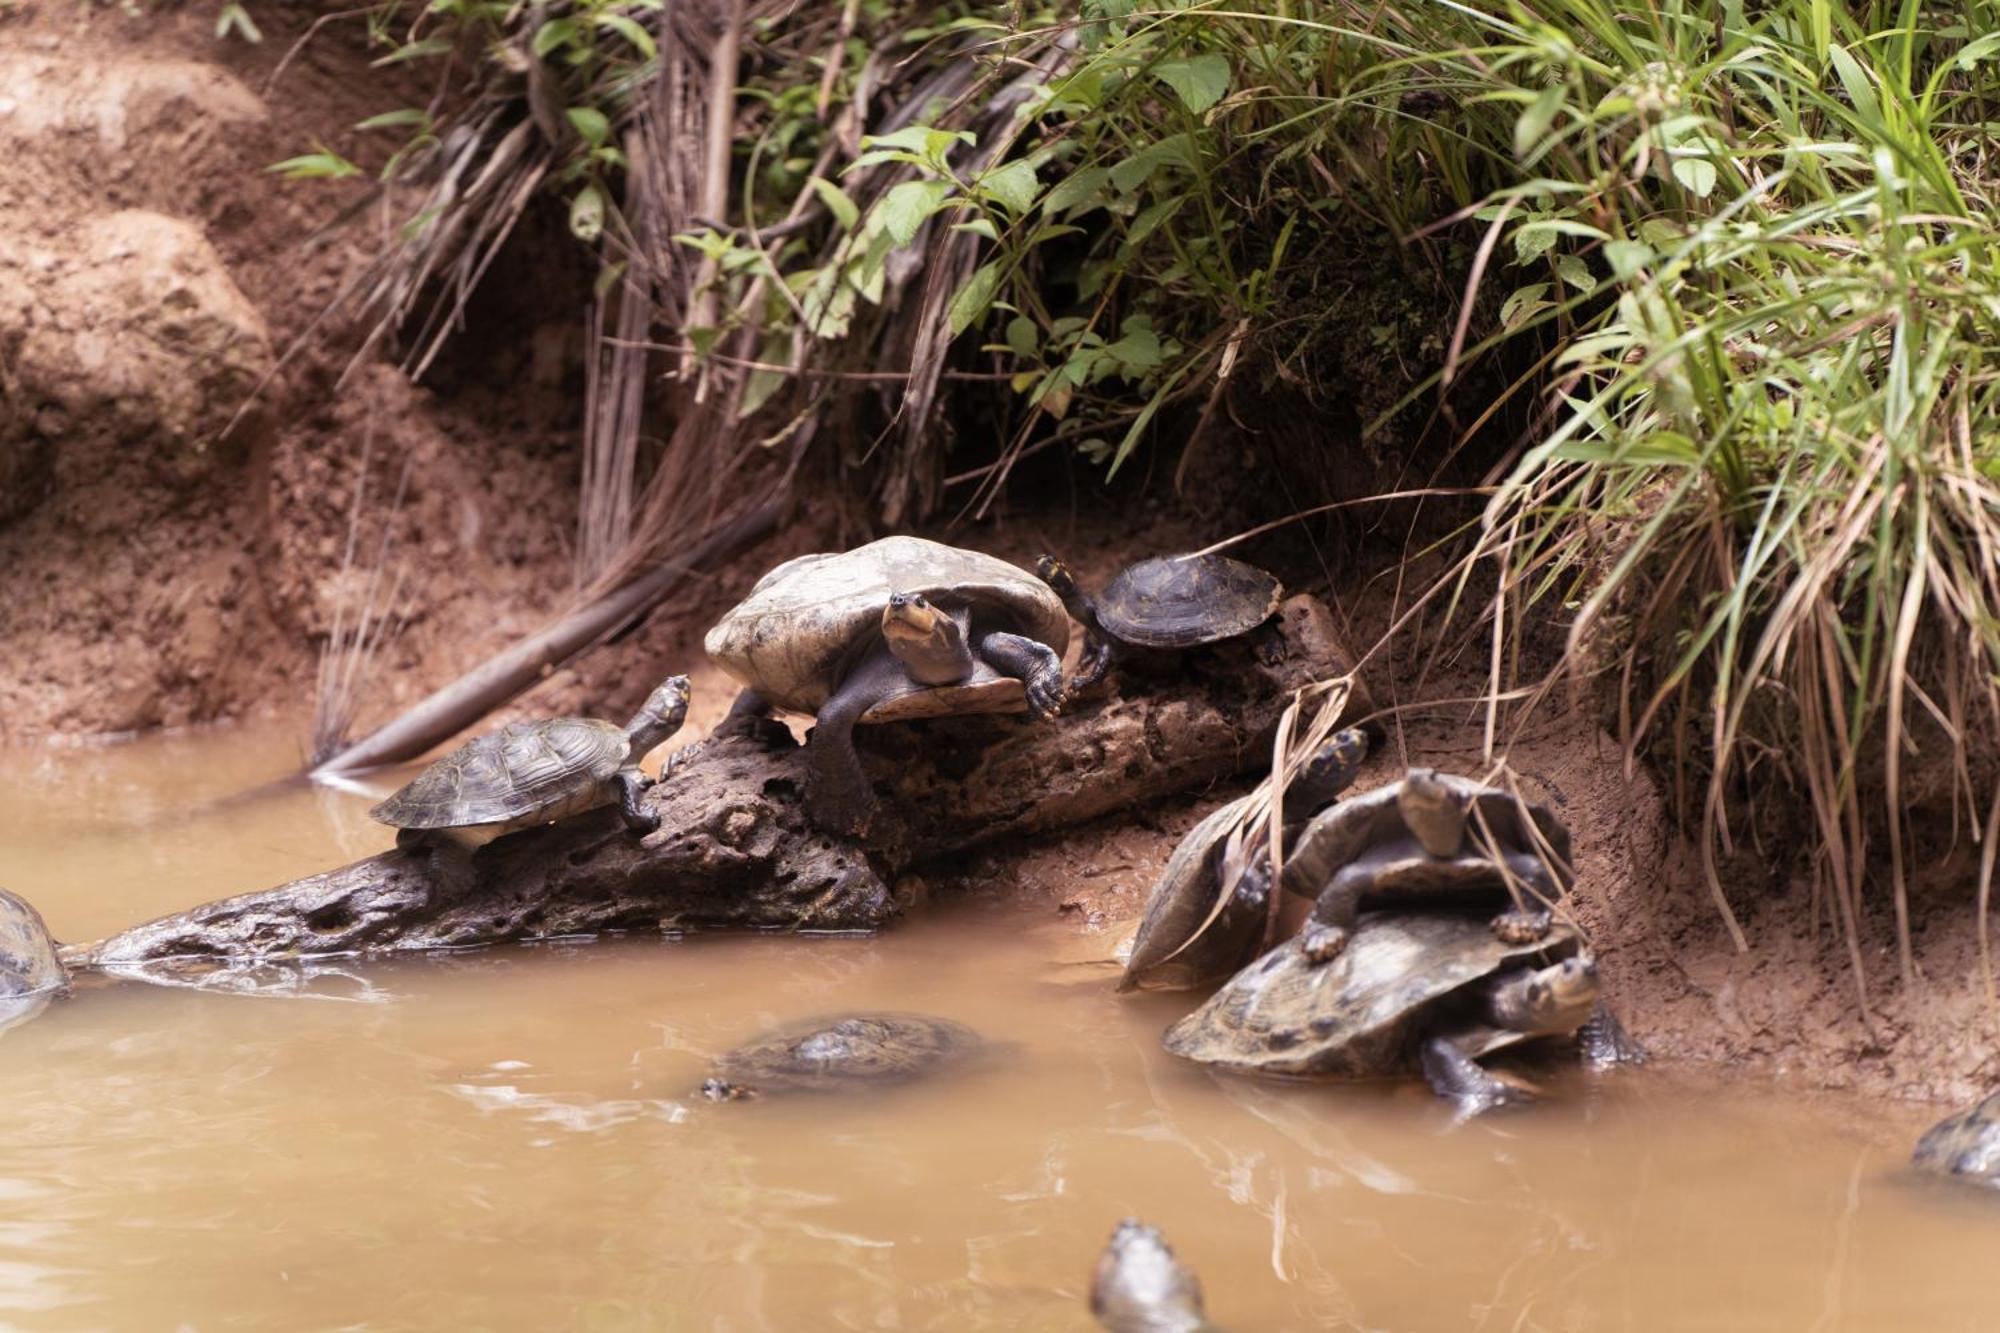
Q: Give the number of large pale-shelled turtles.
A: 1